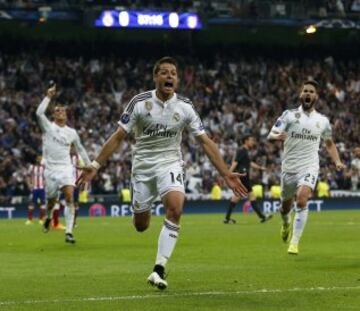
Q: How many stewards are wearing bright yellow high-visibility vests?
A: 6